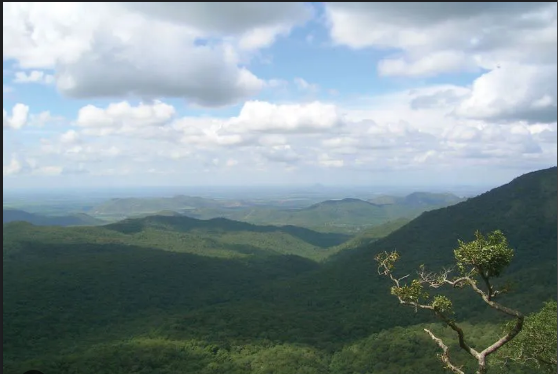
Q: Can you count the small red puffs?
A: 0